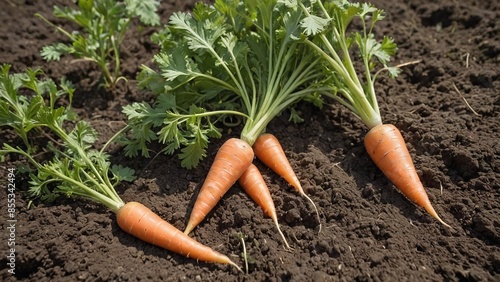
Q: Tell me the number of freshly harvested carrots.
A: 5